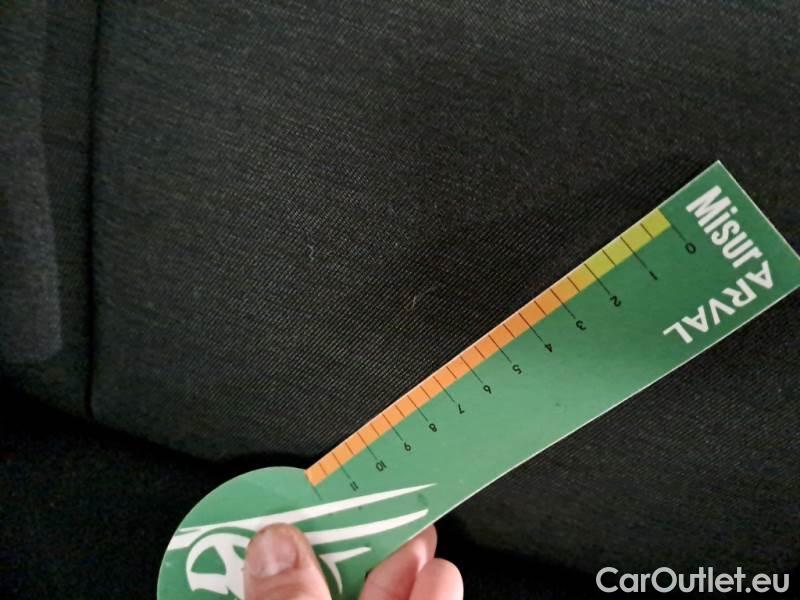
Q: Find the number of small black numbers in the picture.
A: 12